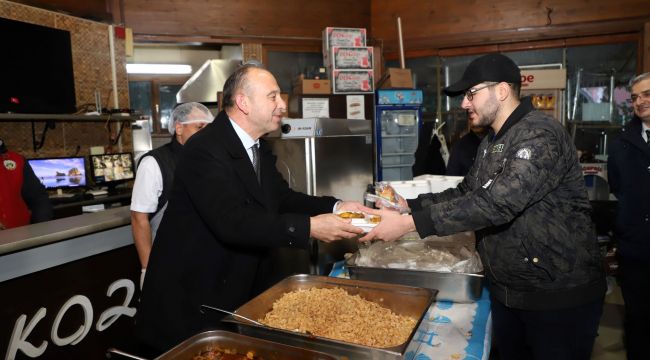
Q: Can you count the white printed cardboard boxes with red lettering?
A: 3